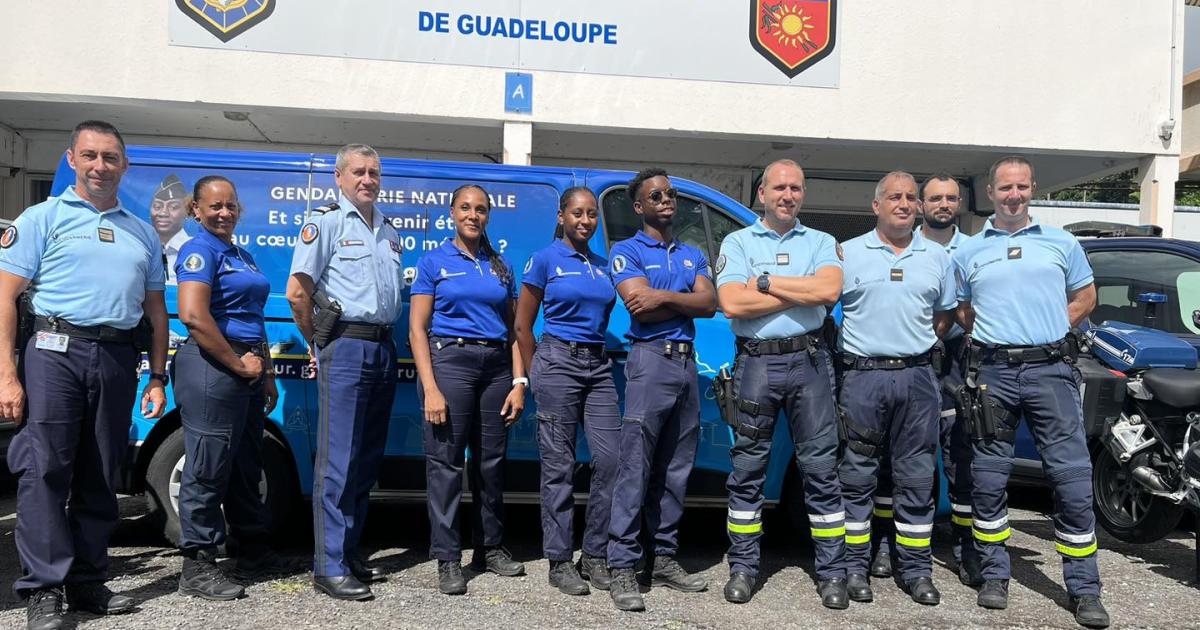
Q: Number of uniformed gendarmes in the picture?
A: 10